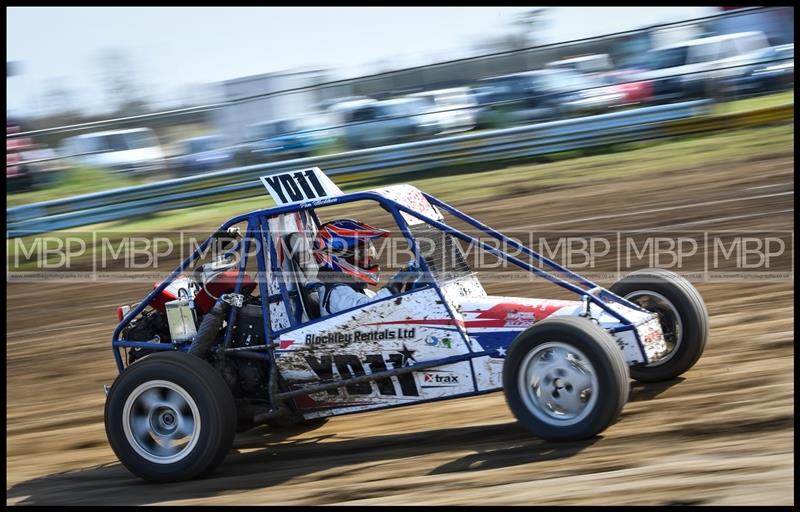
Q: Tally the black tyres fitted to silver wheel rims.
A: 3